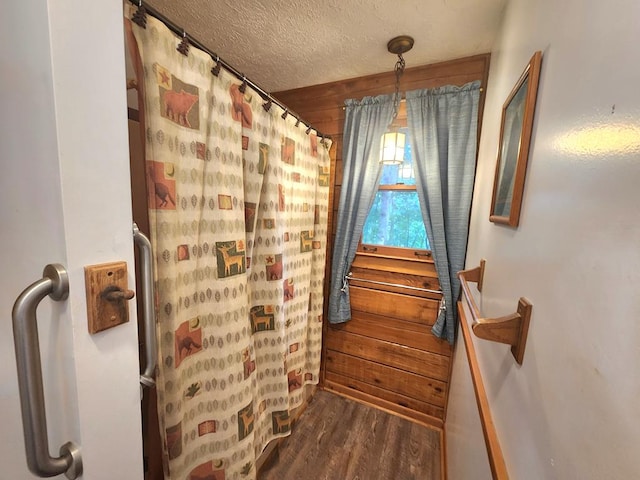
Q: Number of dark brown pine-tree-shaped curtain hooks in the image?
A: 9